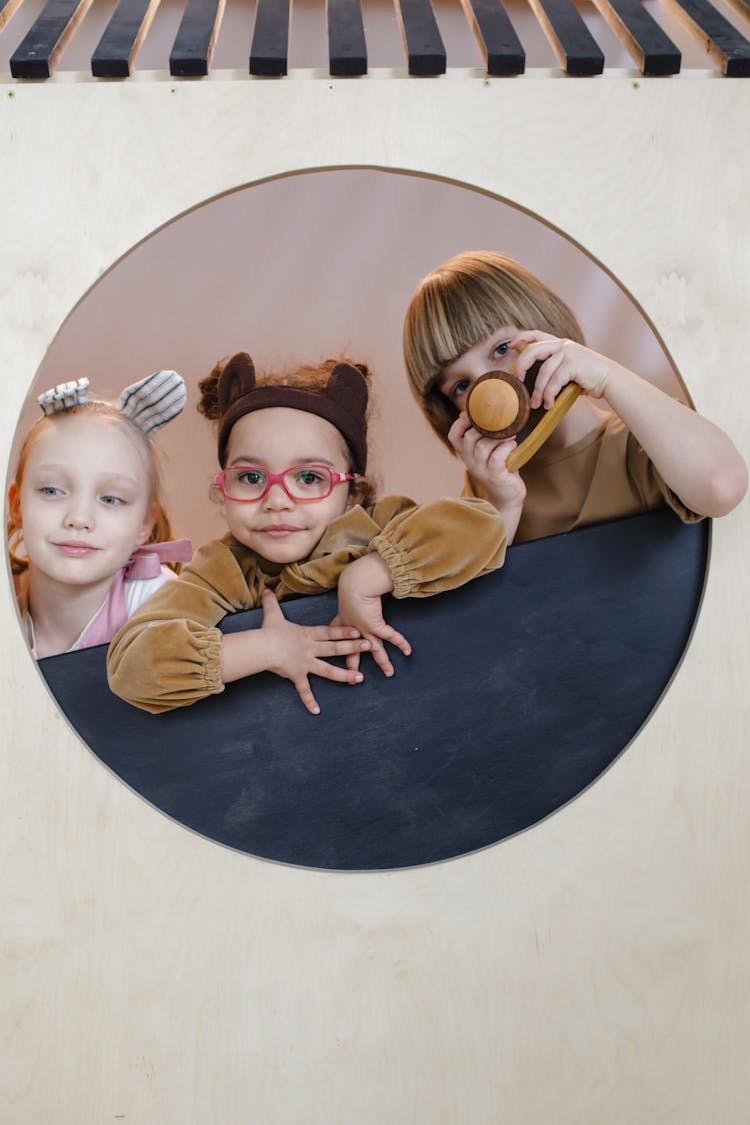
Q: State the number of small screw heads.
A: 5